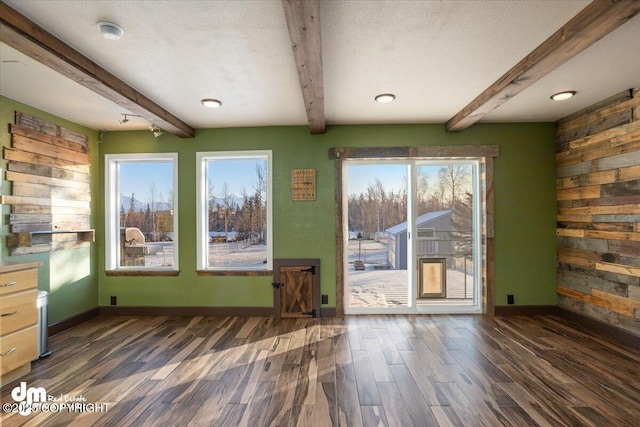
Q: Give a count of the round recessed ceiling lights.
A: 3